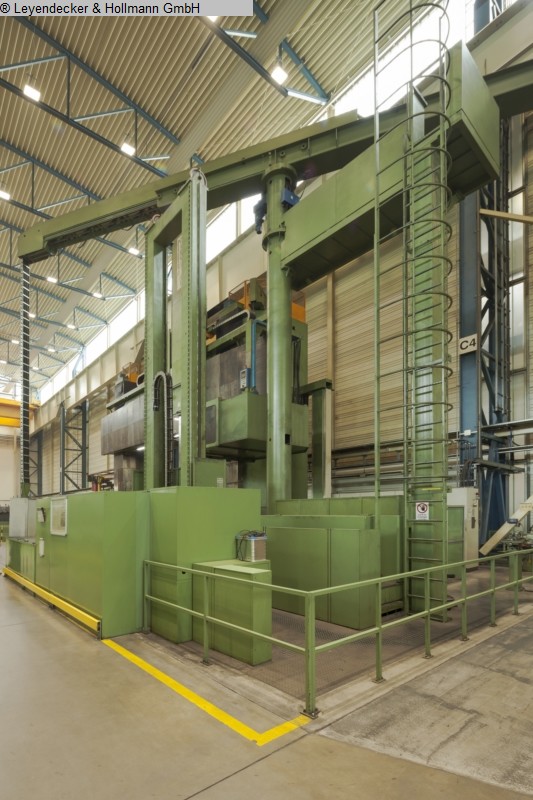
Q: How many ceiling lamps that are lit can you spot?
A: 14